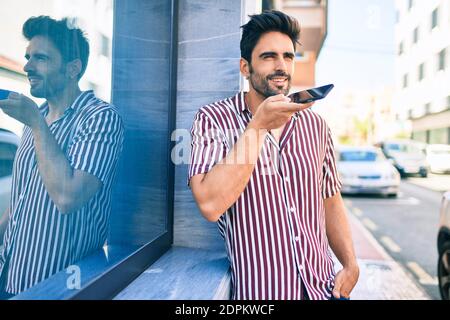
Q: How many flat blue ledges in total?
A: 1